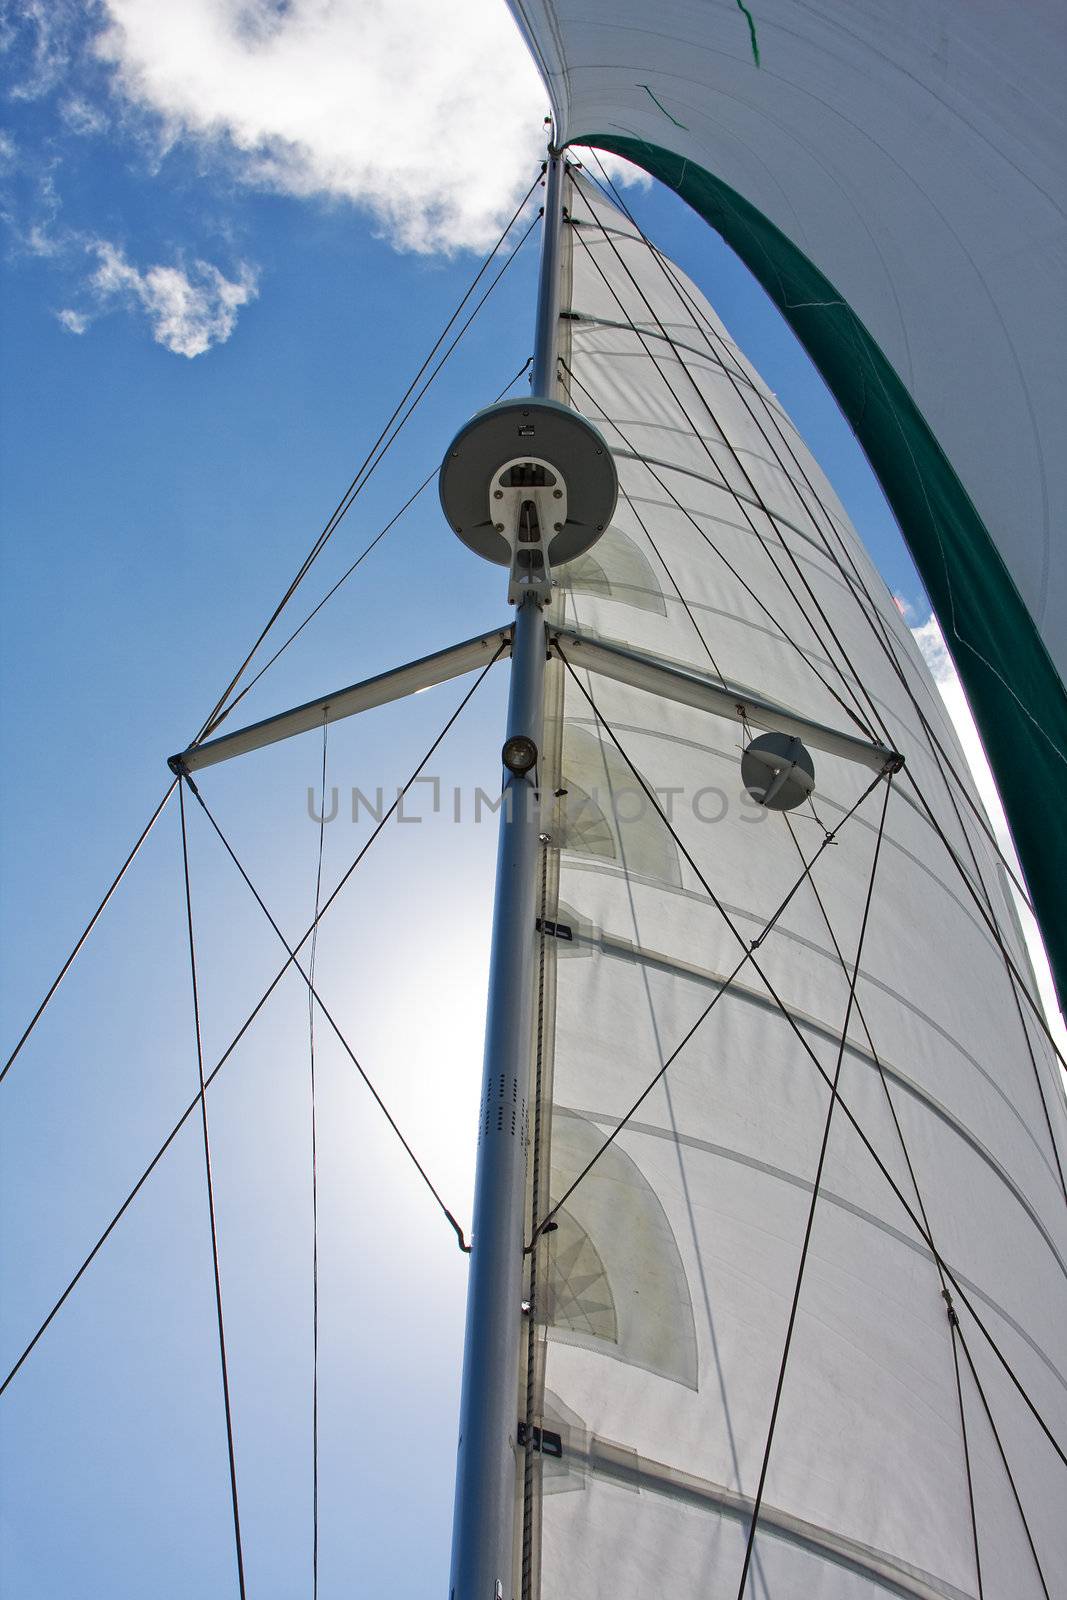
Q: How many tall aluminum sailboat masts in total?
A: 1